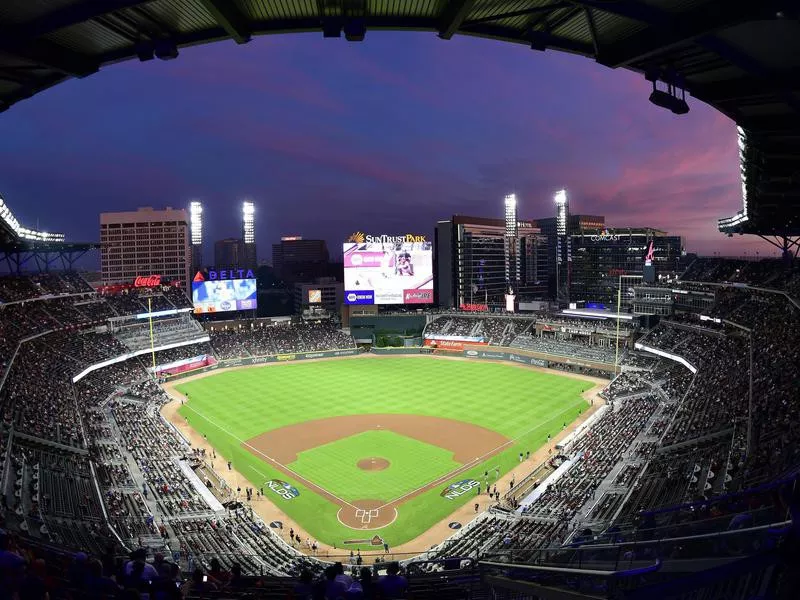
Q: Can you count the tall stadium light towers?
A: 4